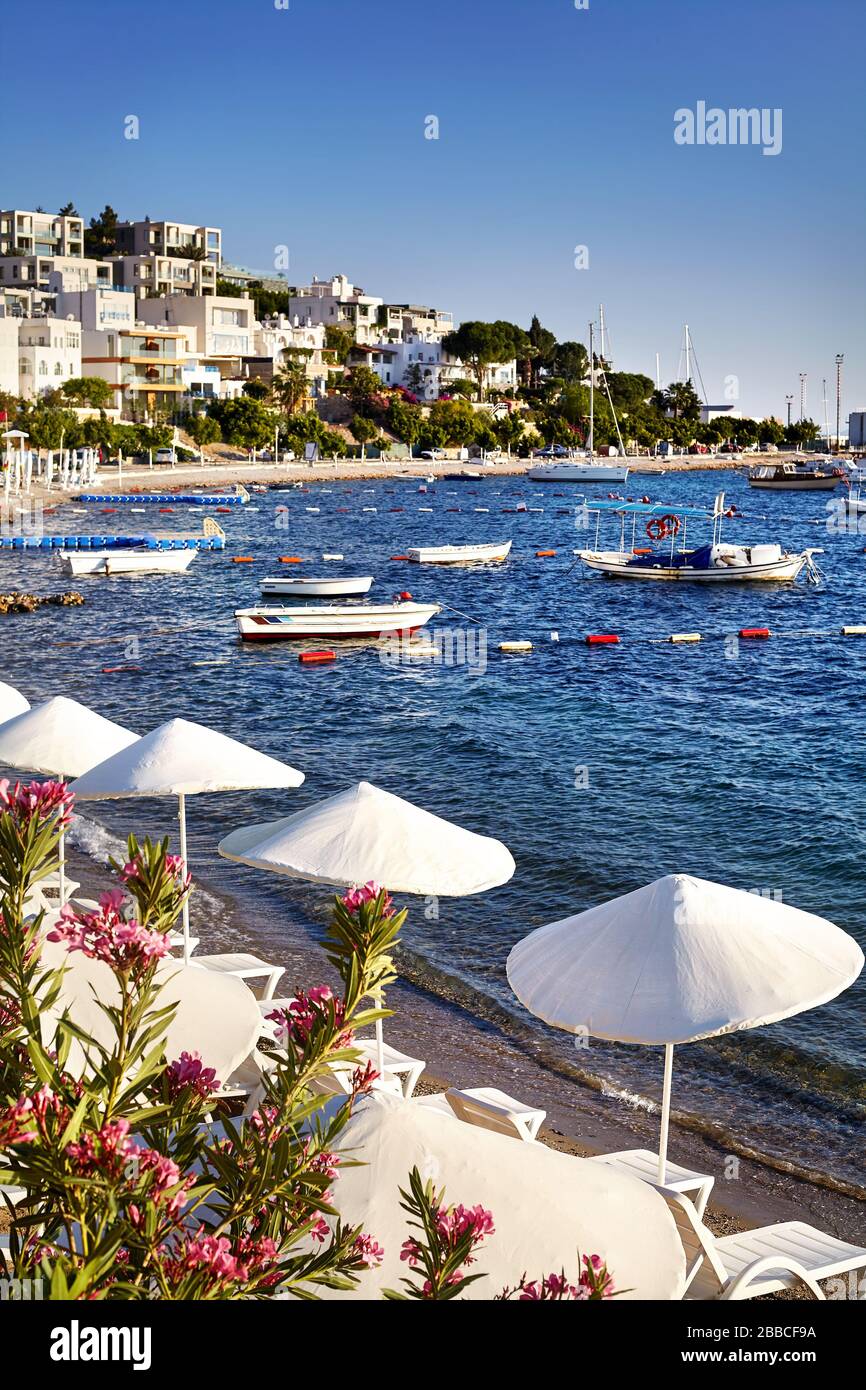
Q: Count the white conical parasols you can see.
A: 7